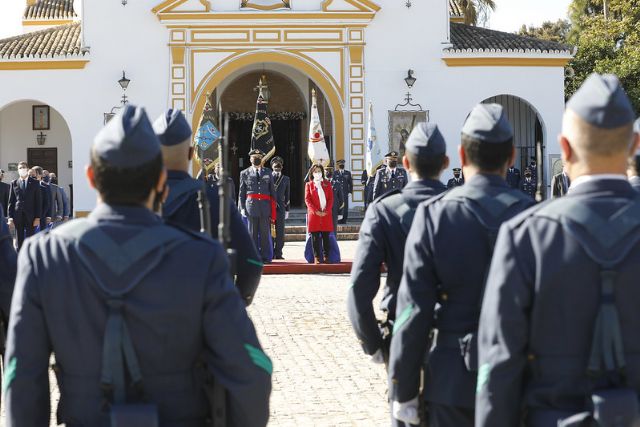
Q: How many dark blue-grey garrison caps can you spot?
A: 5